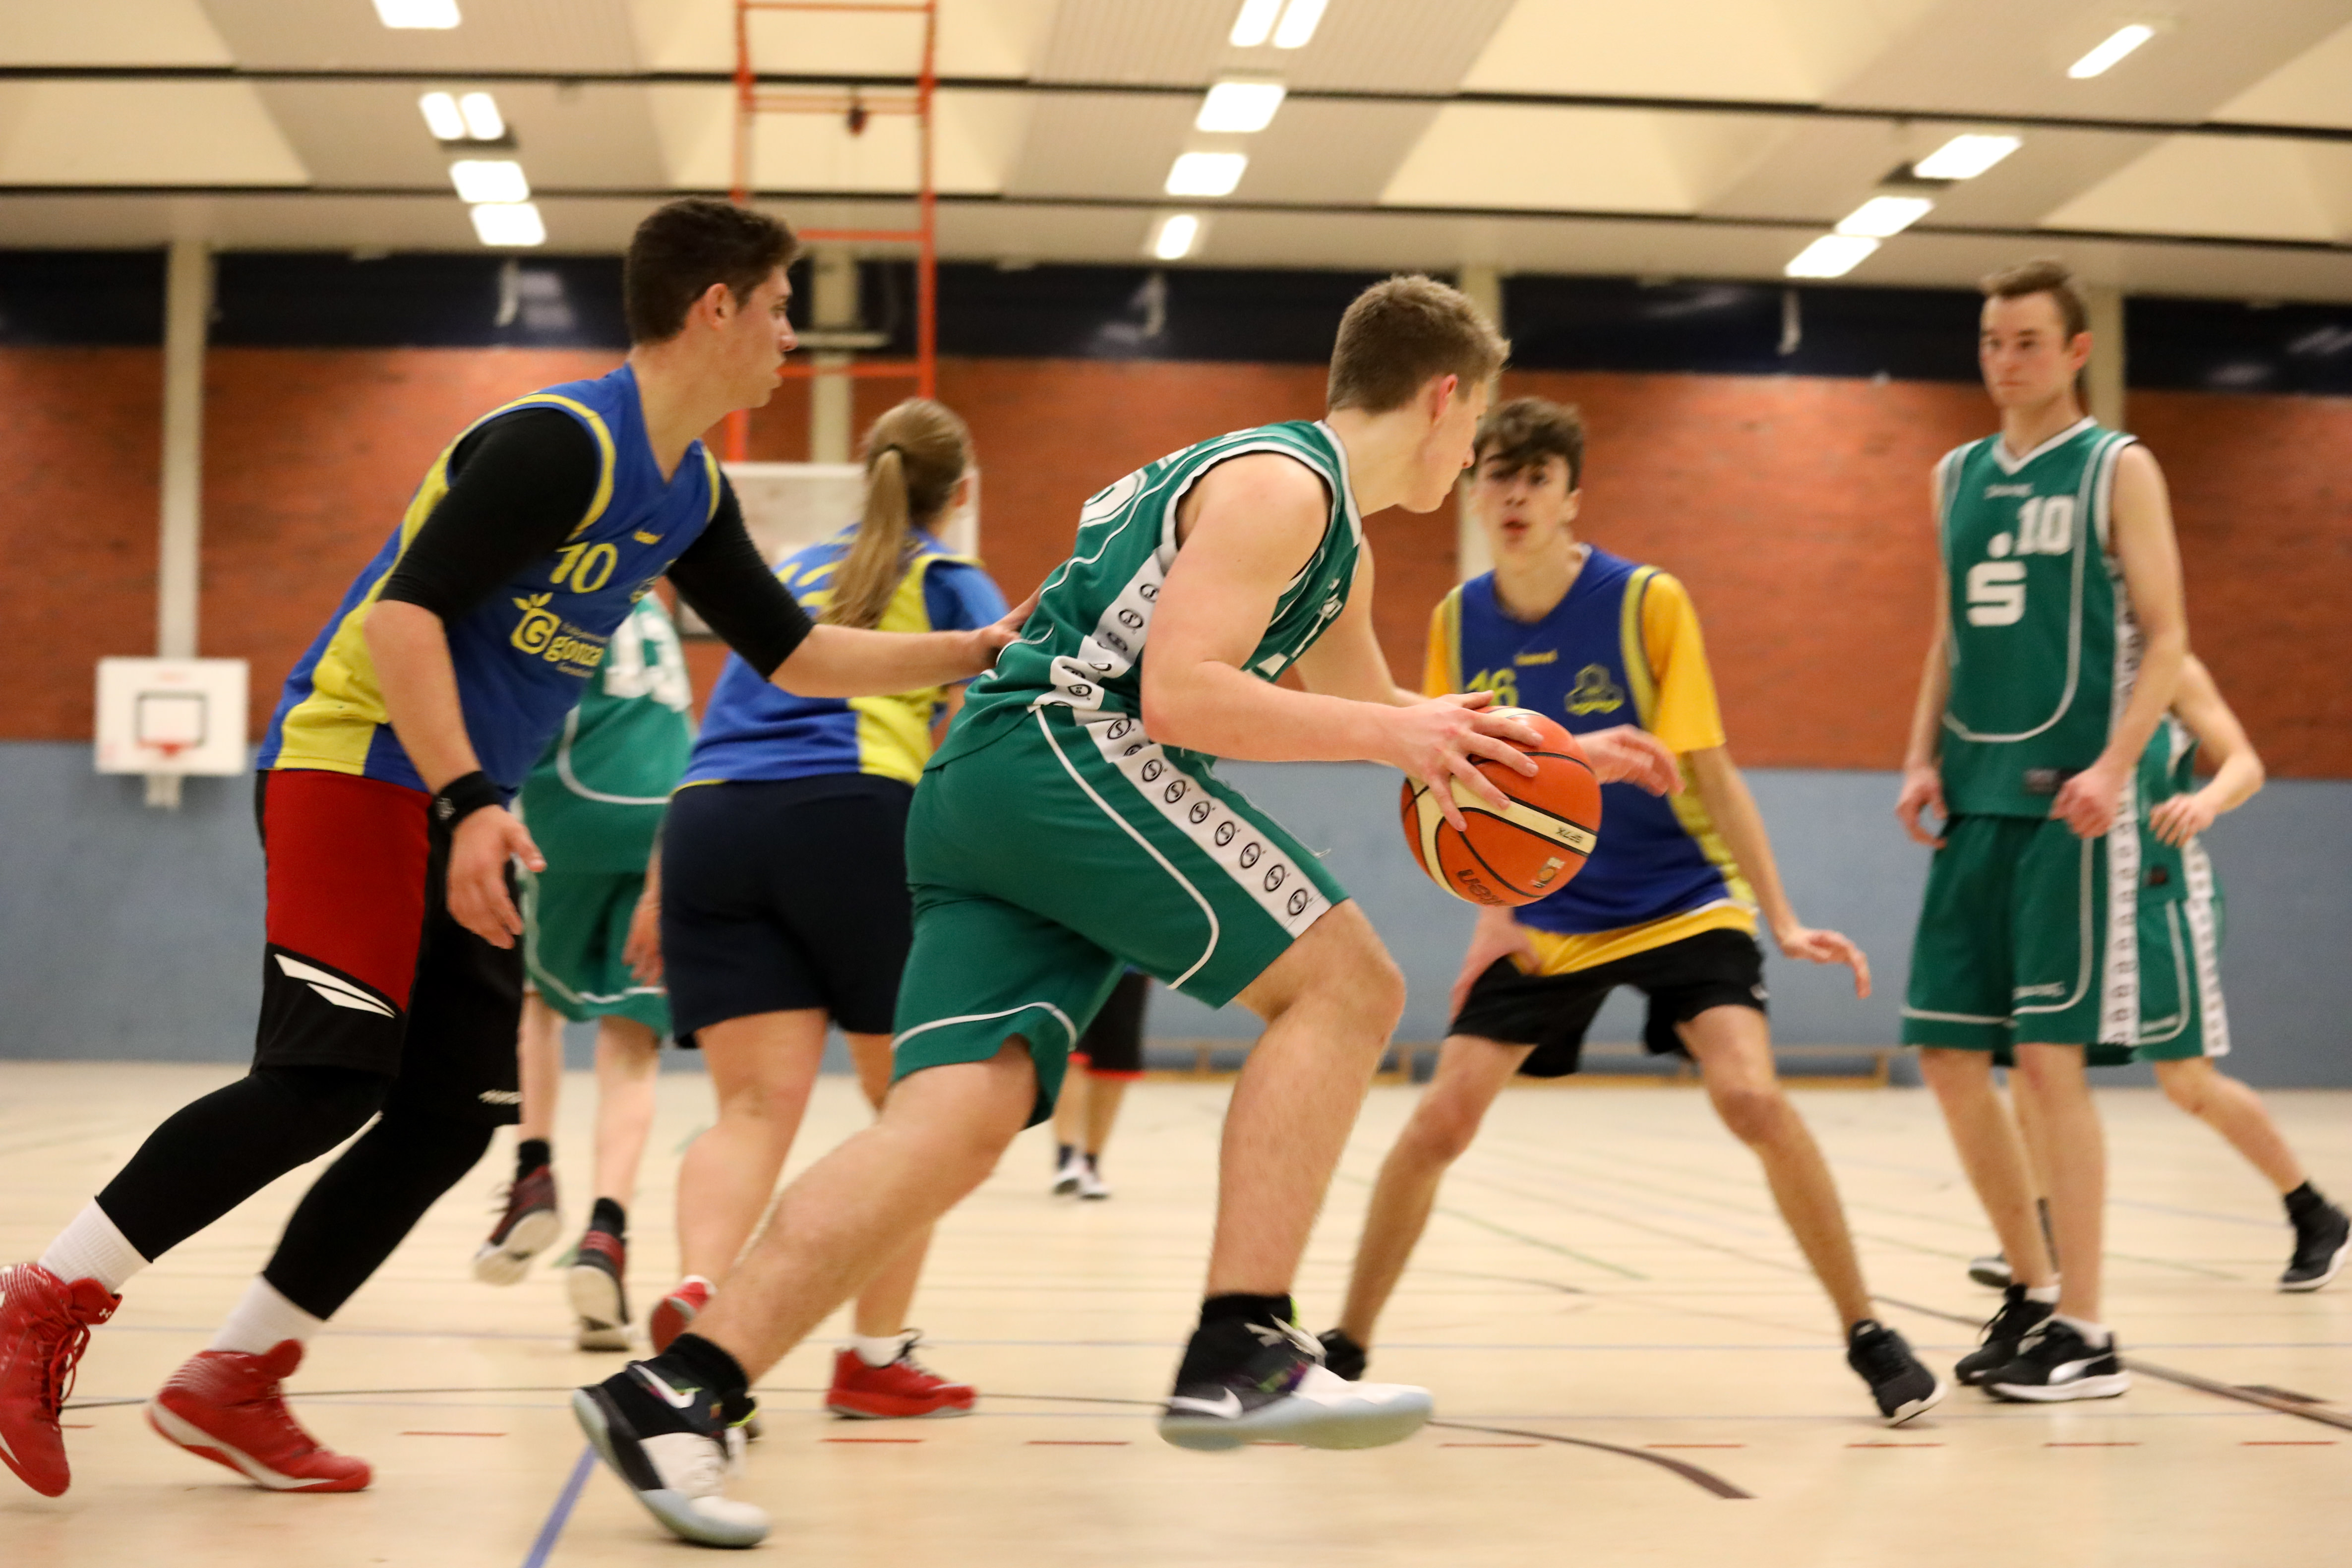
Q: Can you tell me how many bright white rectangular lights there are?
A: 14